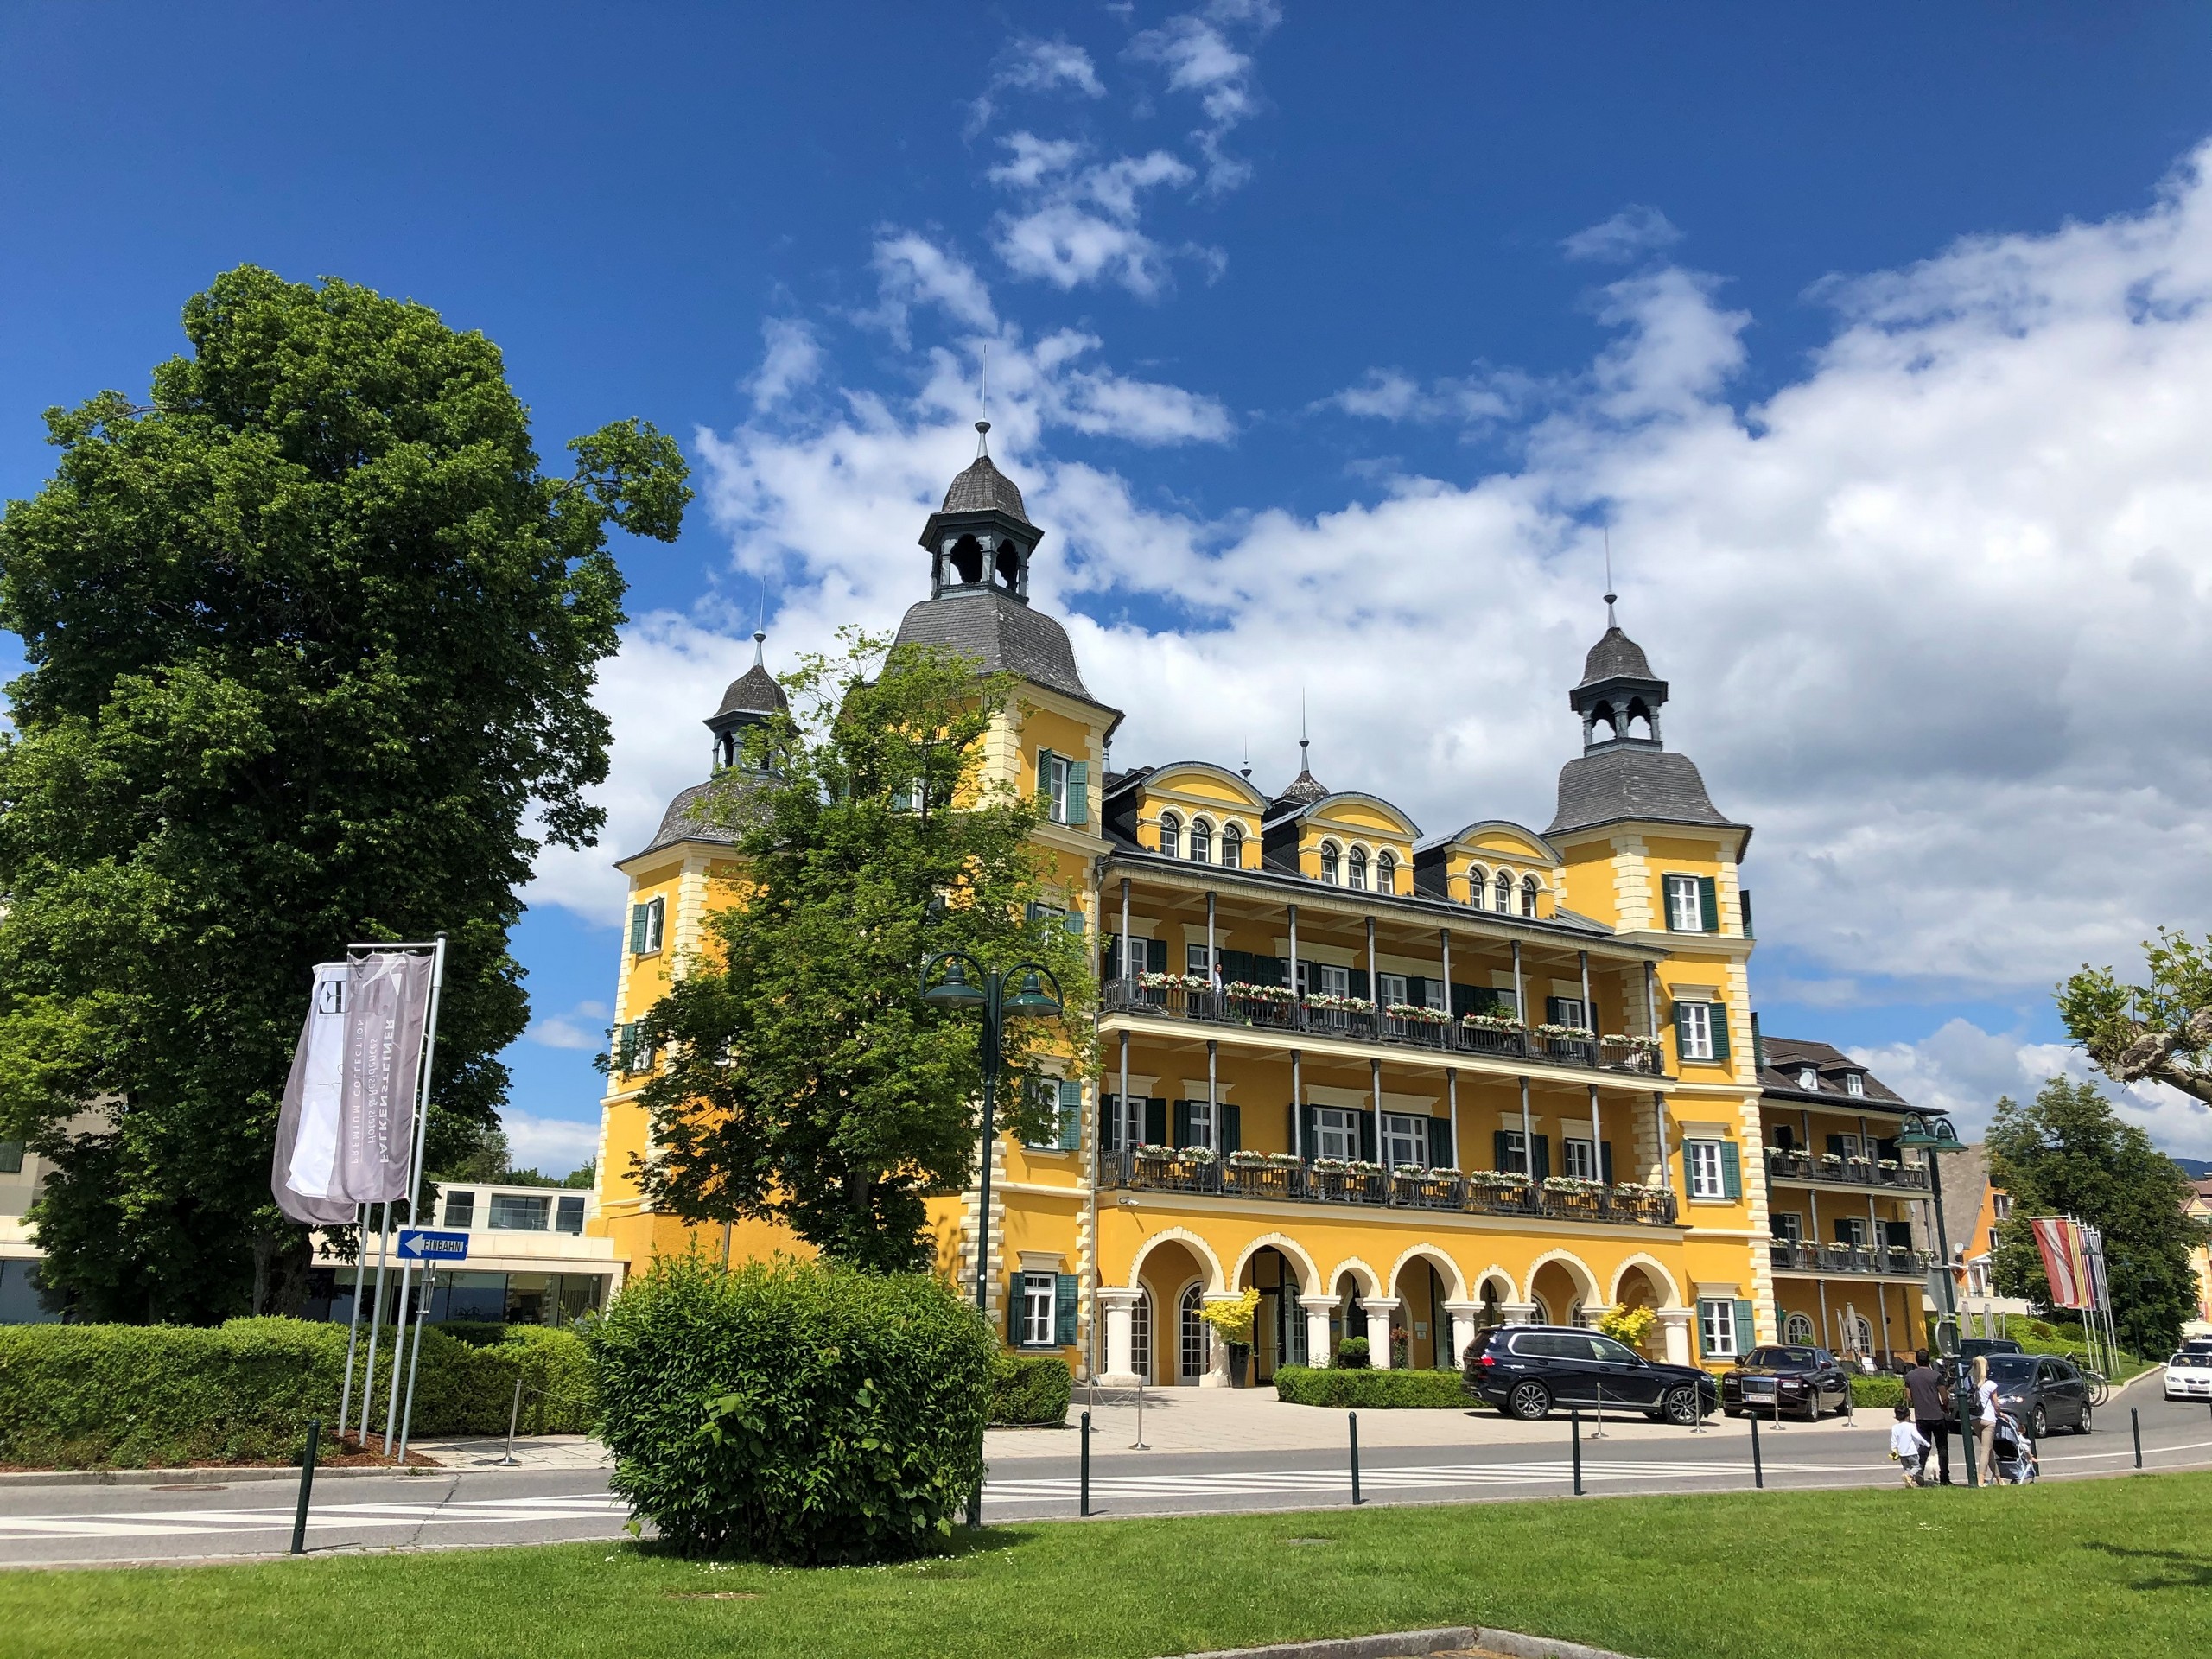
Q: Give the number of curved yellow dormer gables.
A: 3